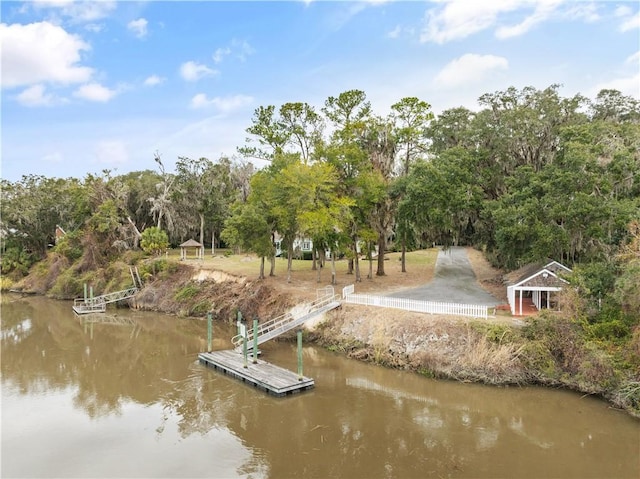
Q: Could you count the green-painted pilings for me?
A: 7